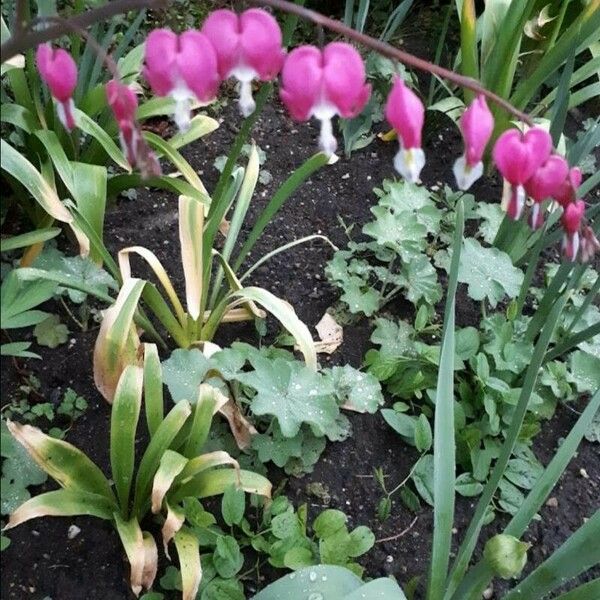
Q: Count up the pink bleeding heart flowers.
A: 11